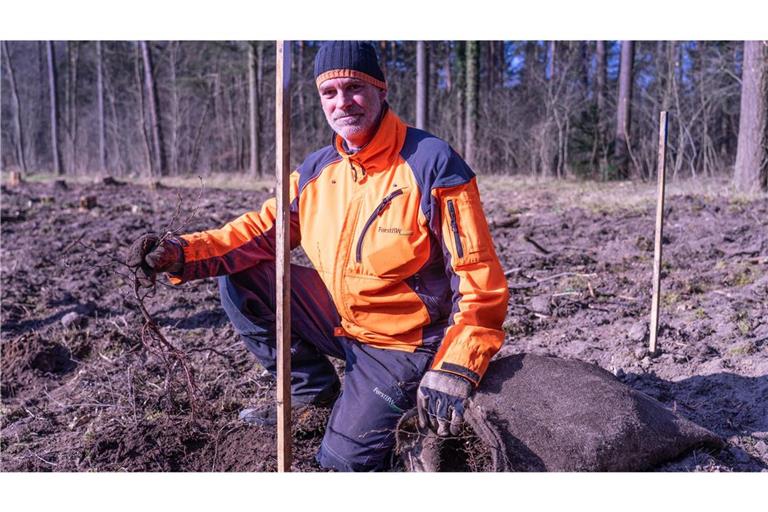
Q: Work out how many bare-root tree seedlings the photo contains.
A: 1